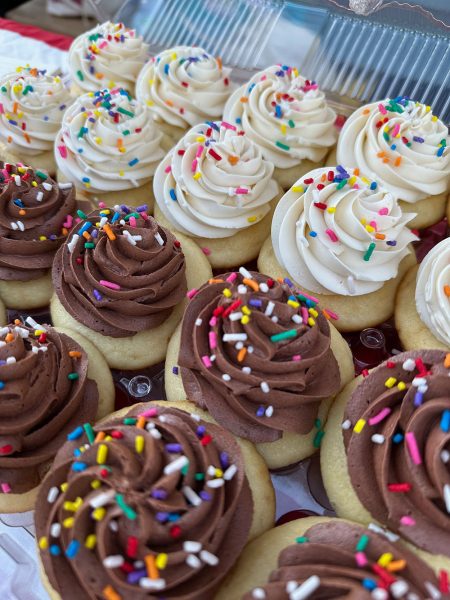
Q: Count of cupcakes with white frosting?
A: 9